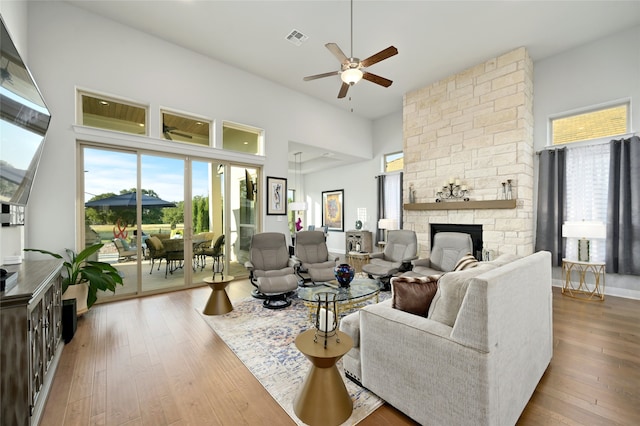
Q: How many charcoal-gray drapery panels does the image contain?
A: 4